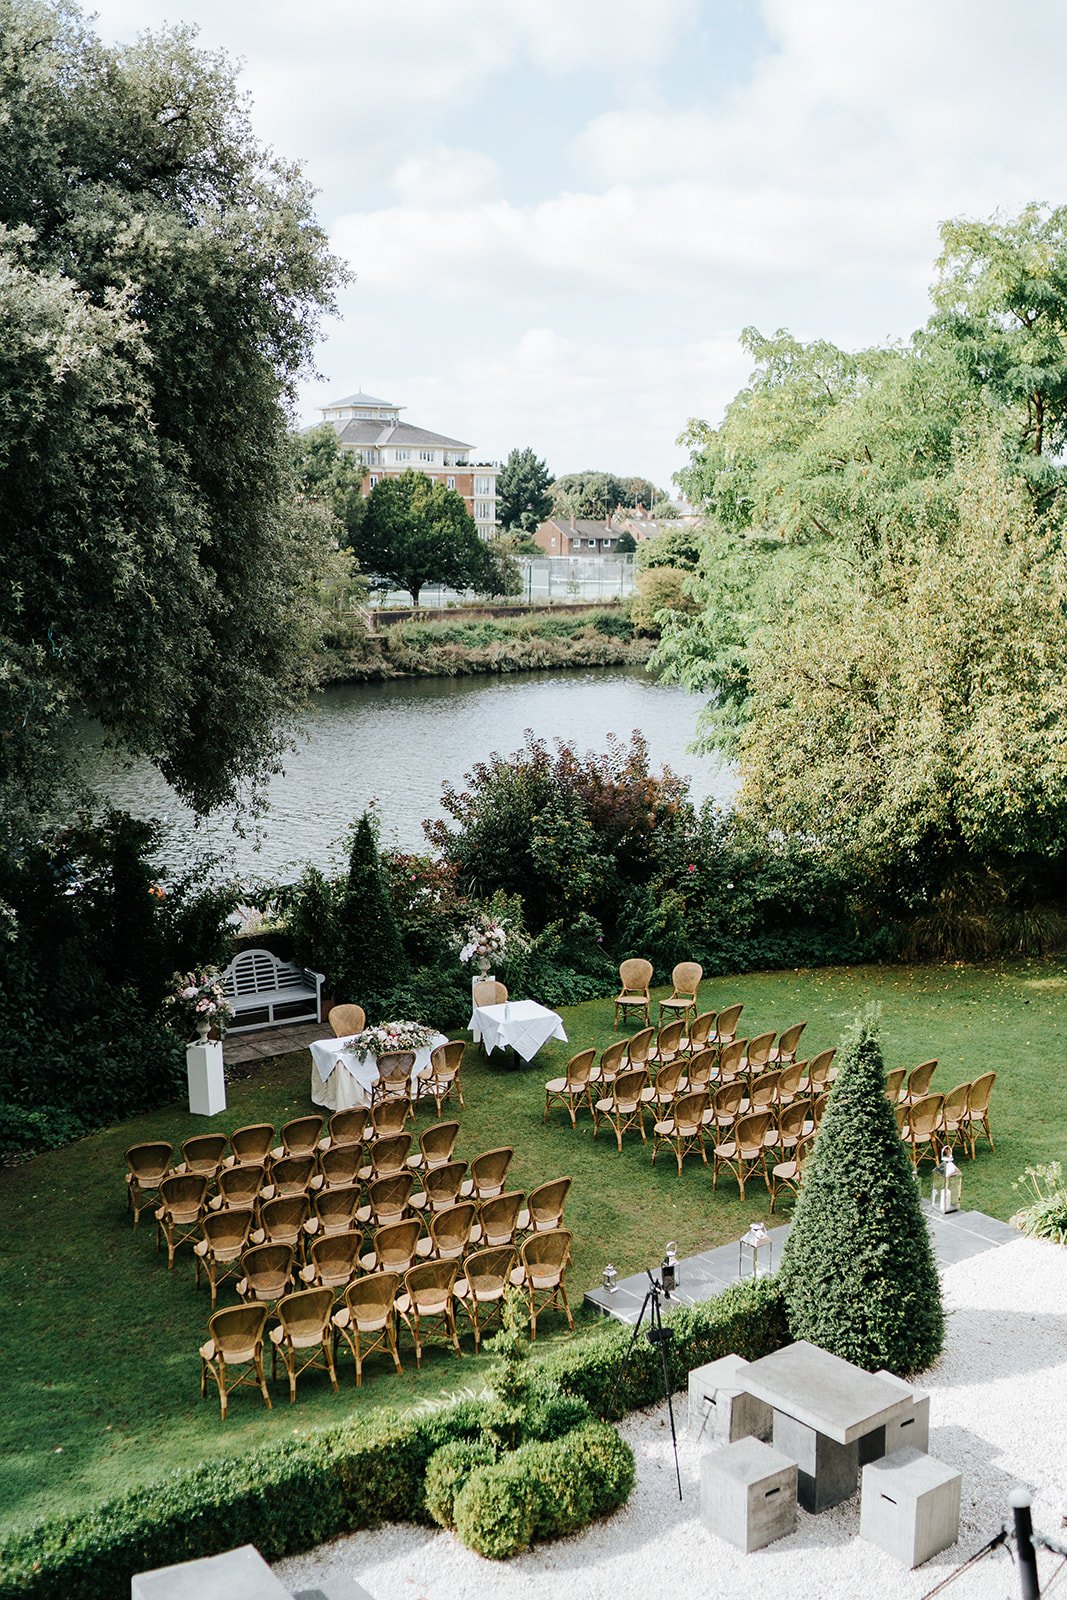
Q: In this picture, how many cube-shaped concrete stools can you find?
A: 4